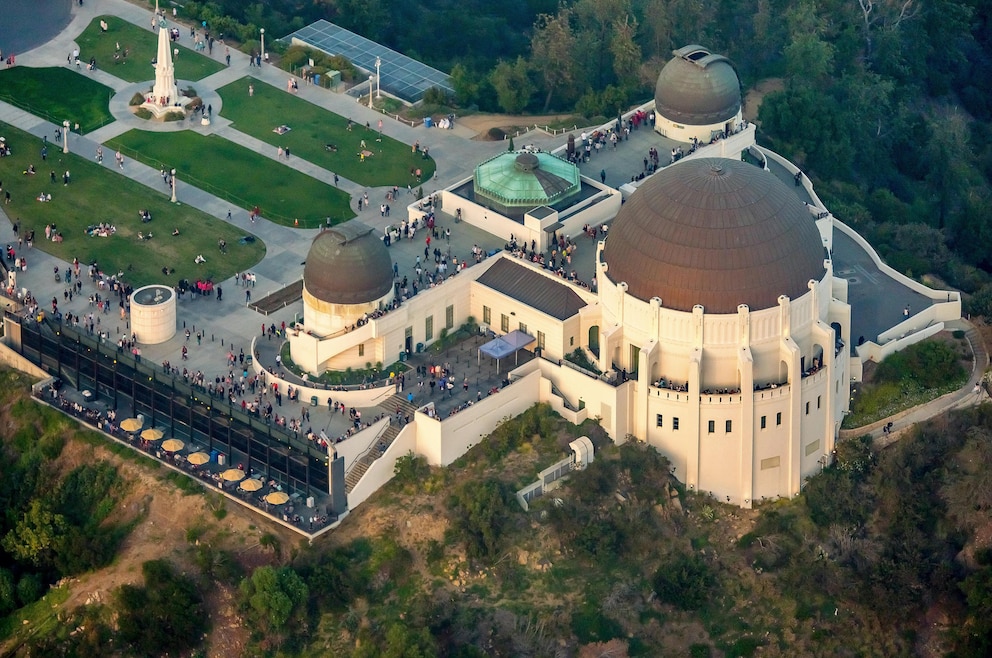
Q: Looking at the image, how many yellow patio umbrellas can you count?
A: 7